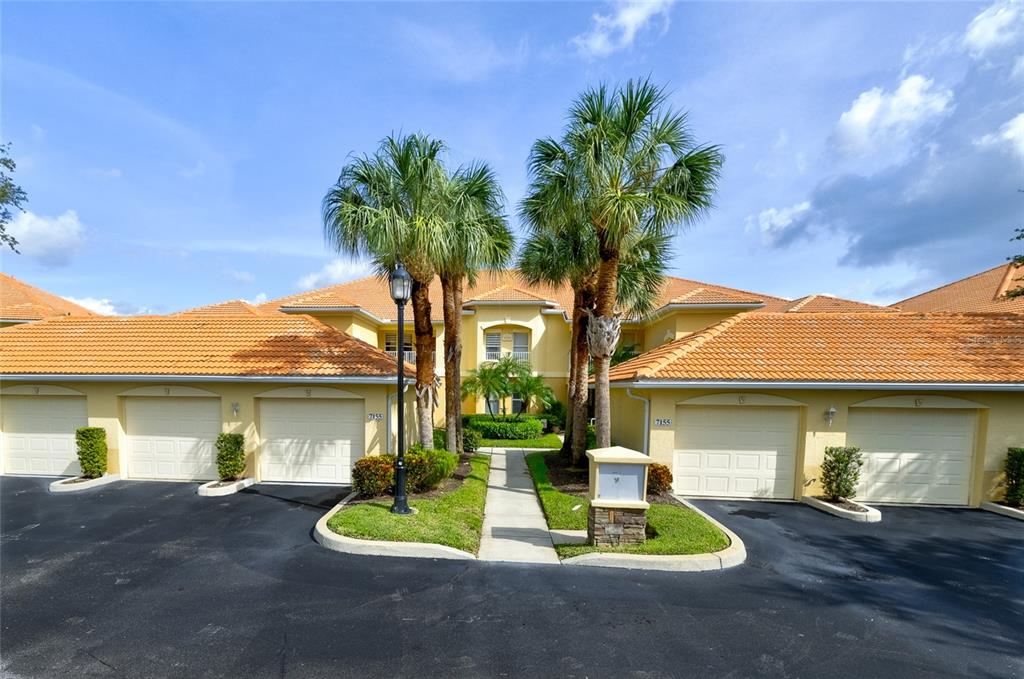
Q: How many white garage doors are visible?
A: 5